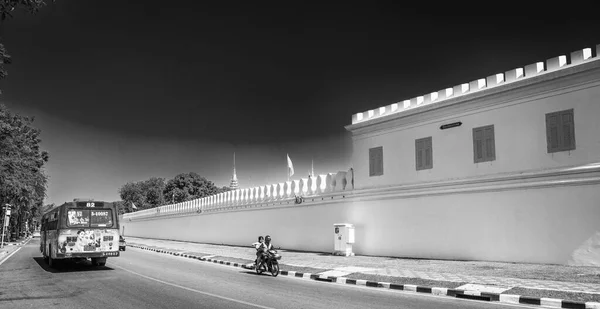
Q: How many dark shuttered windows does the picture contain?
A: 4